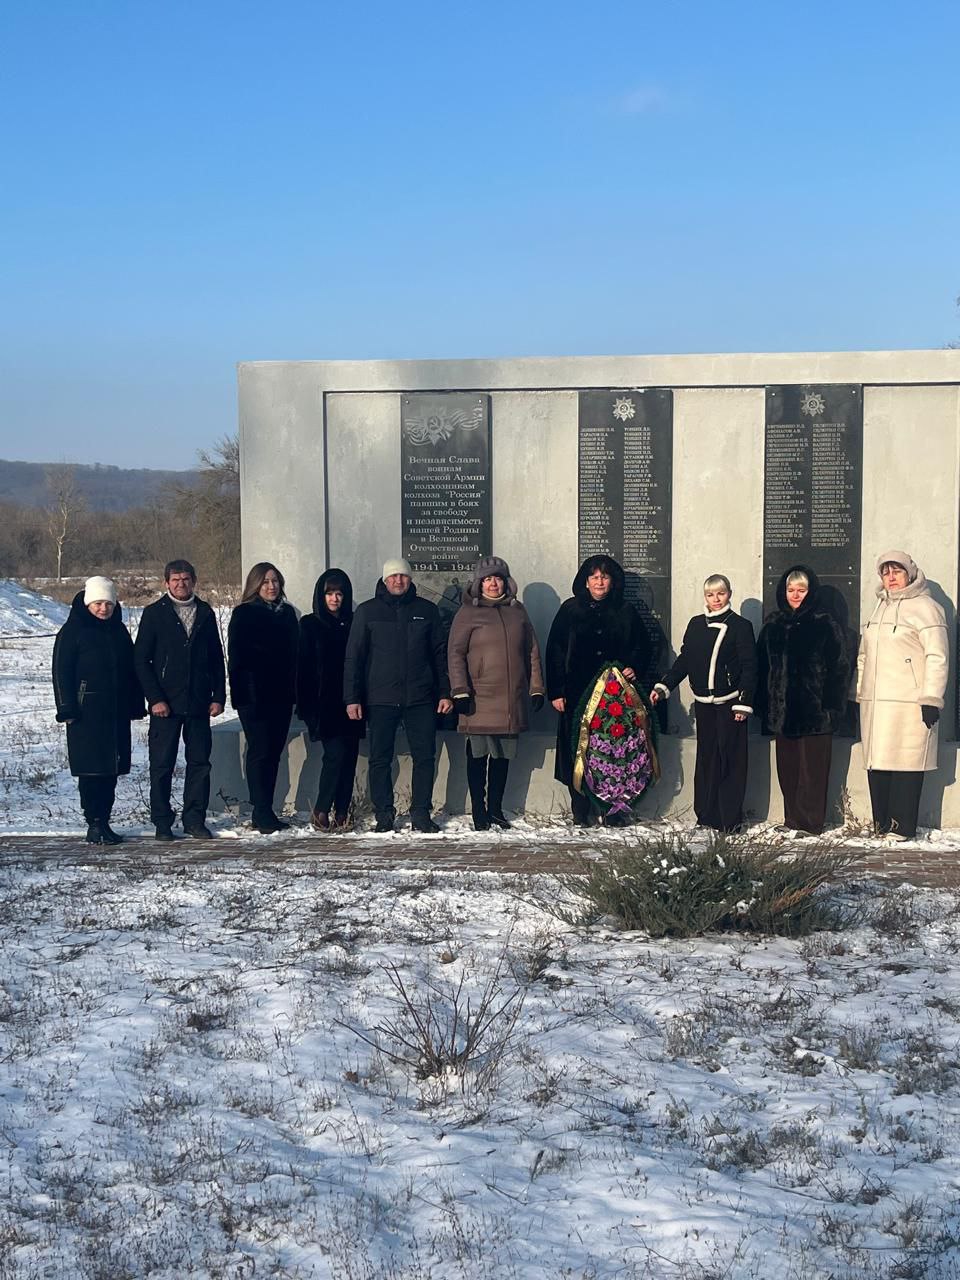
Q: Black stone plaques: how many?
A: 3